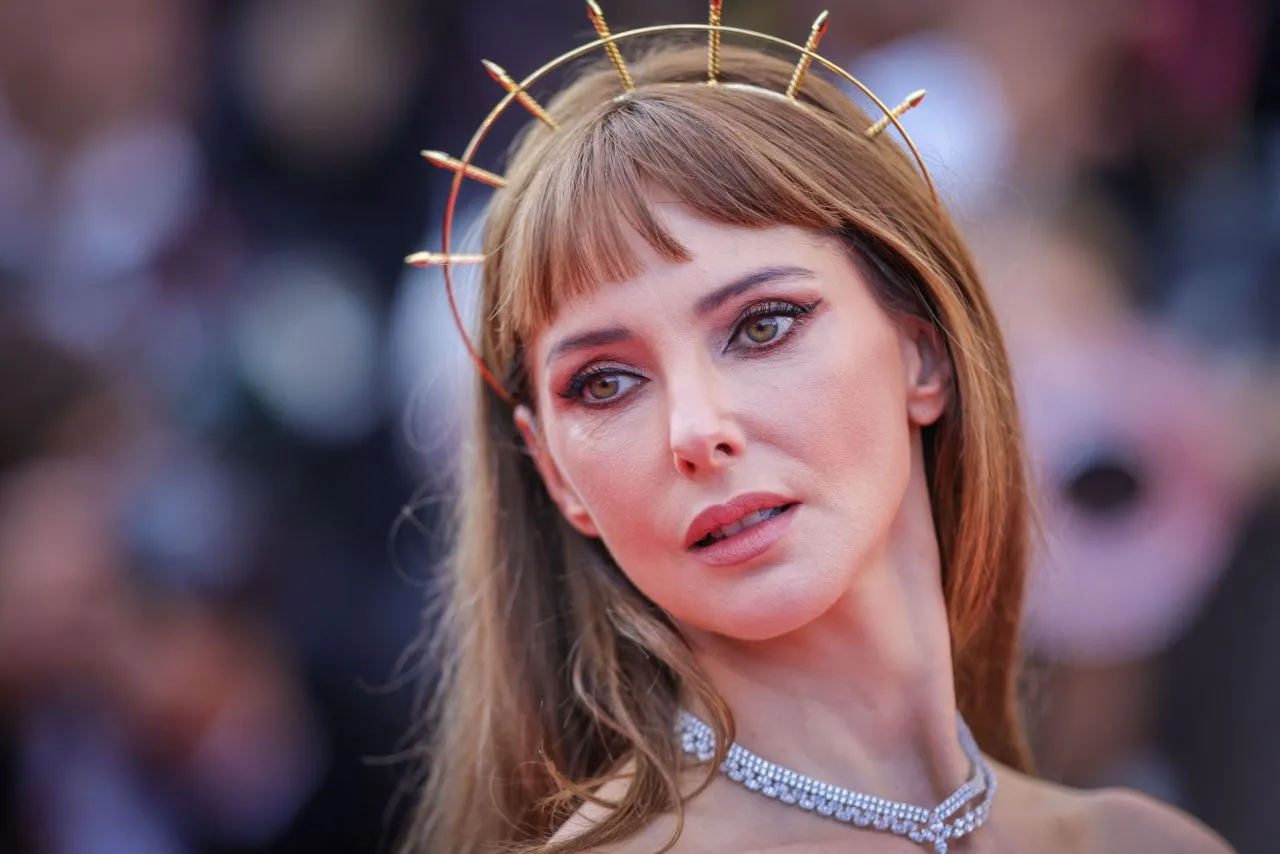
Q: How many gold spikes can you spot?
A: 7